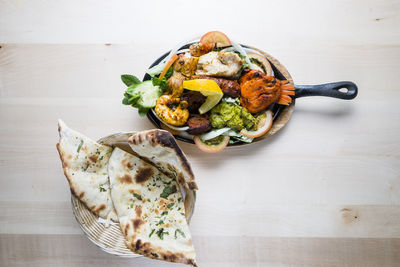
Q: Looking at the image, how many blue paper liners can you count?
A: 0